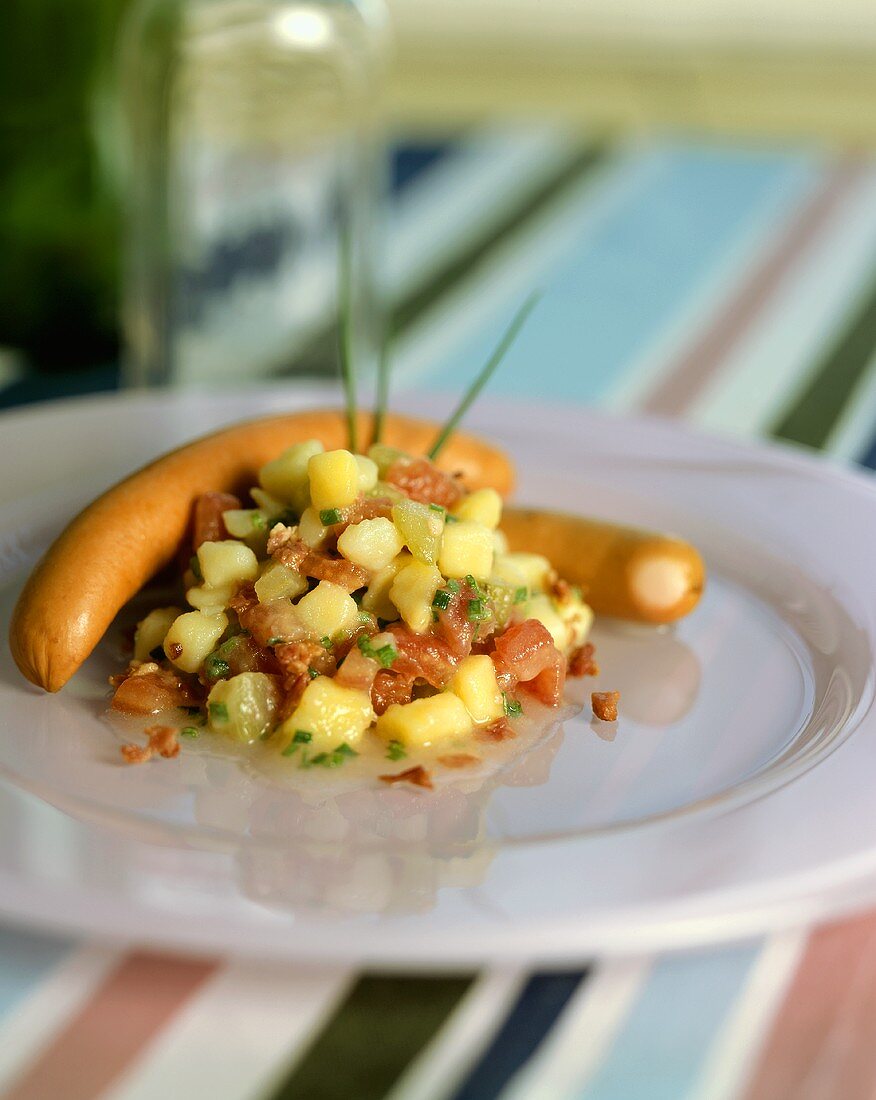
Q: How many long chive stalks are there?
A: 3